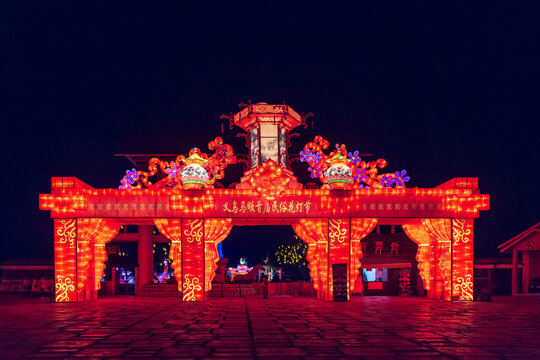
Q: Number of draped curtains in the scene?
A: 6